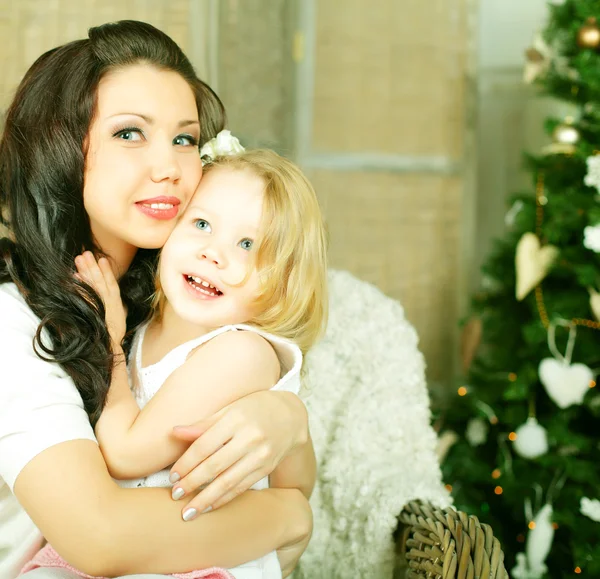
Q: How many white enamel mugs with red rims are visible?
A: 0